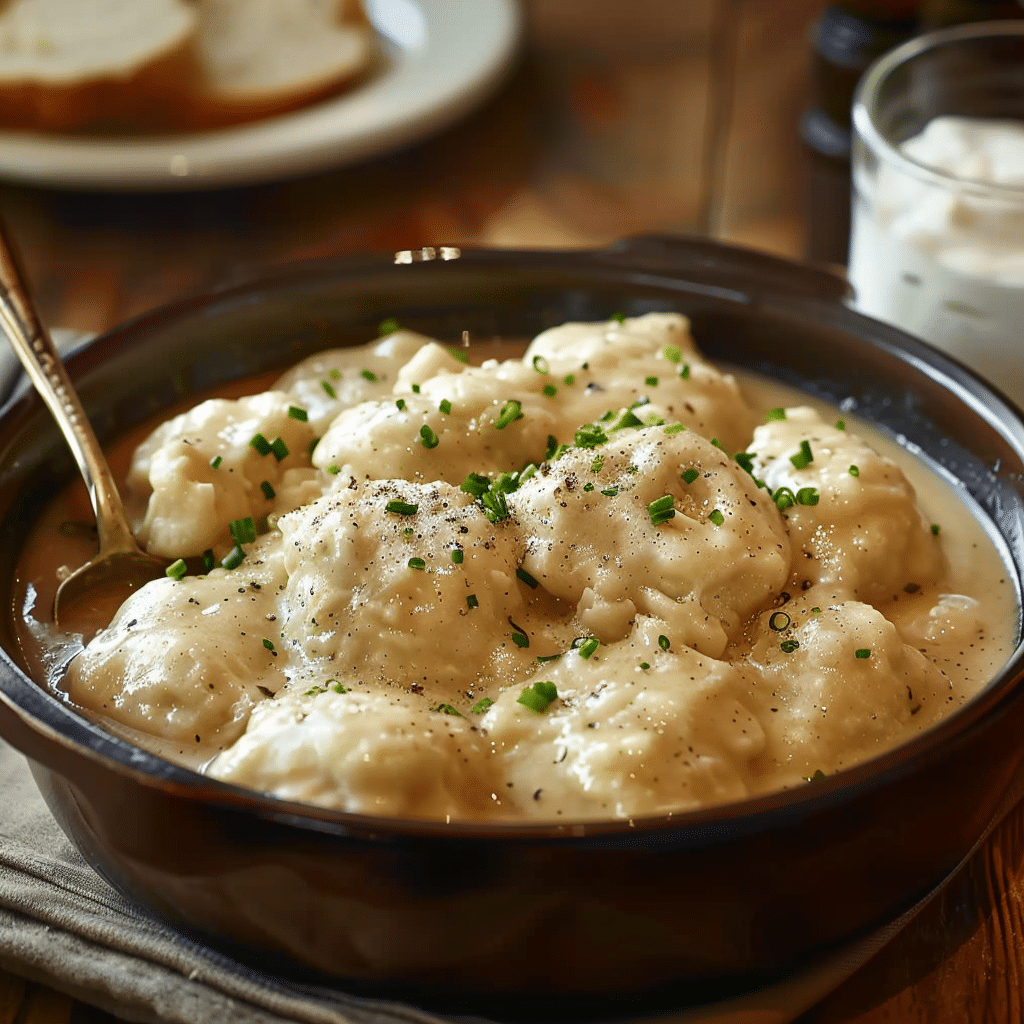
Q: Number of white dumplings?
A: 11